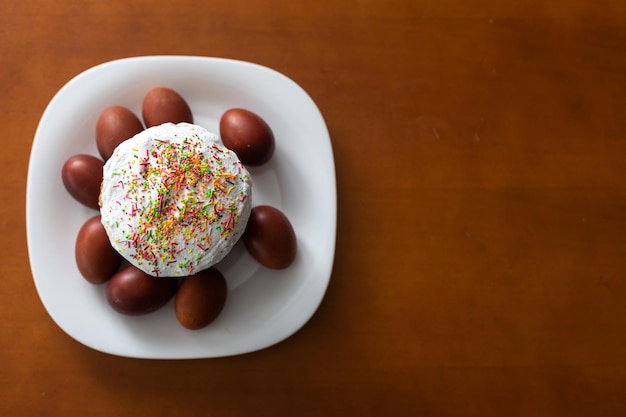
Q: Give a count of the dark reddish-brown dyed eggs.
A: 8